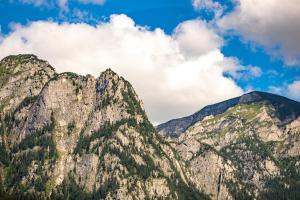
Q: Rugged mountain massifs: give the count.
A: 2